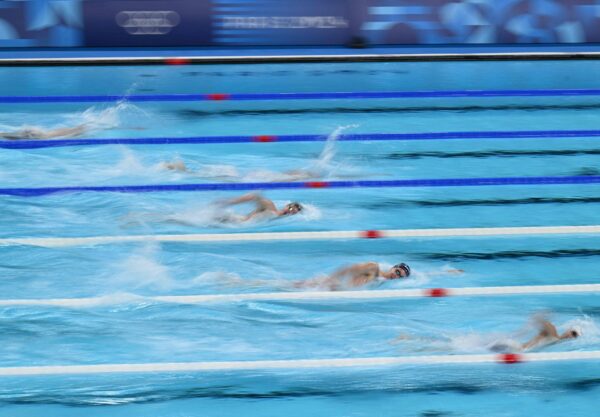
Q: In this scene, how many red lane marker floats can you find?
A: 7